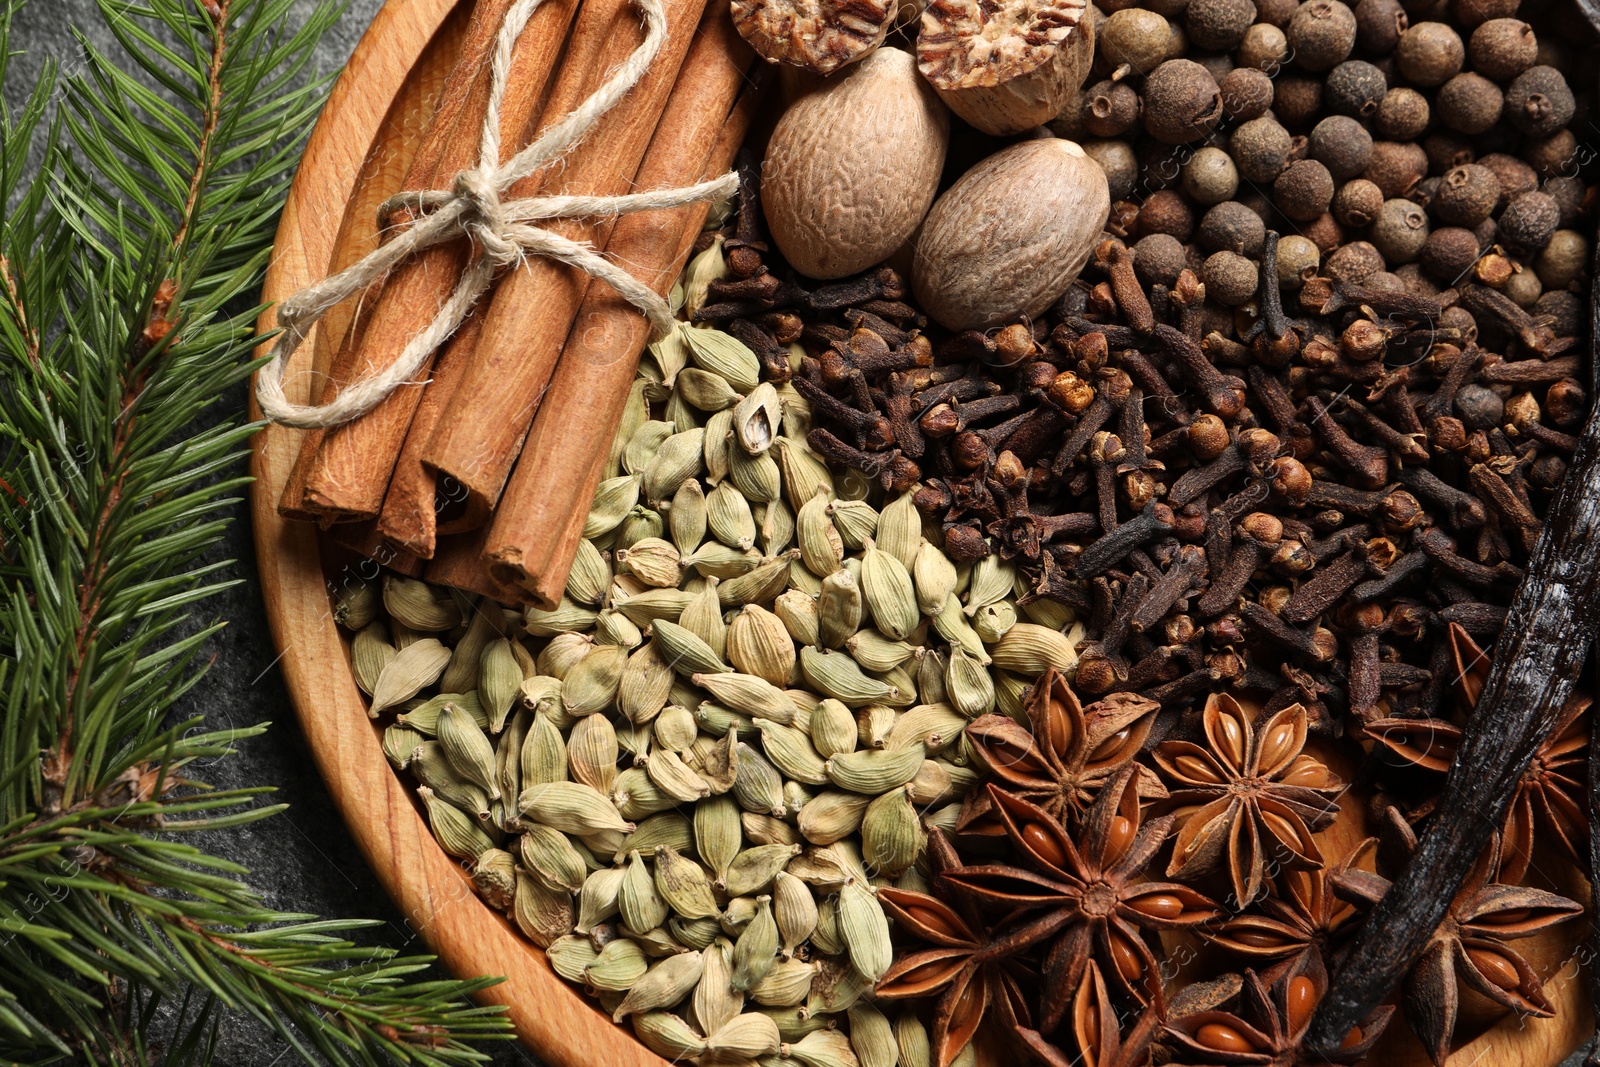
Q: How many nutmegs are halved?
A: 2